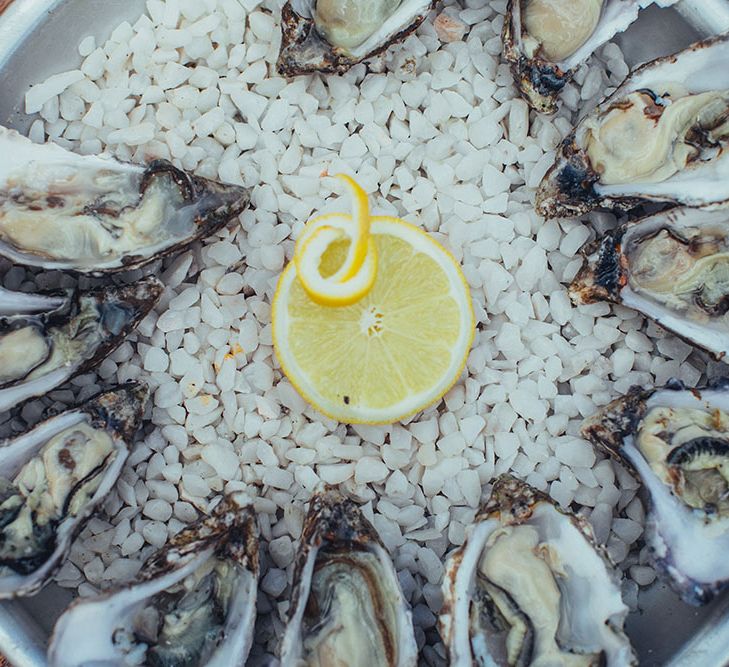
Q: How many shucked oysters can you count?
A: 11